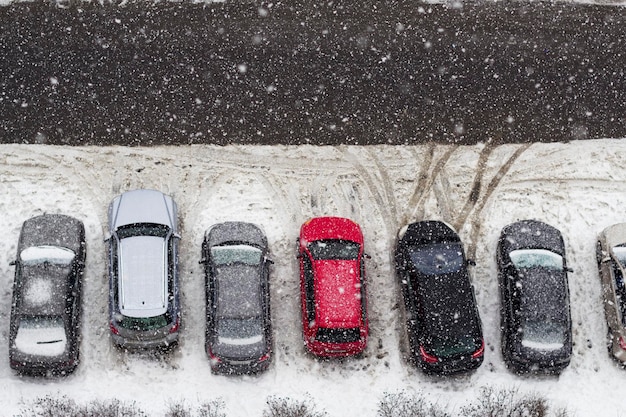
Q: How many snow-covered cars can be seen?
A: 7